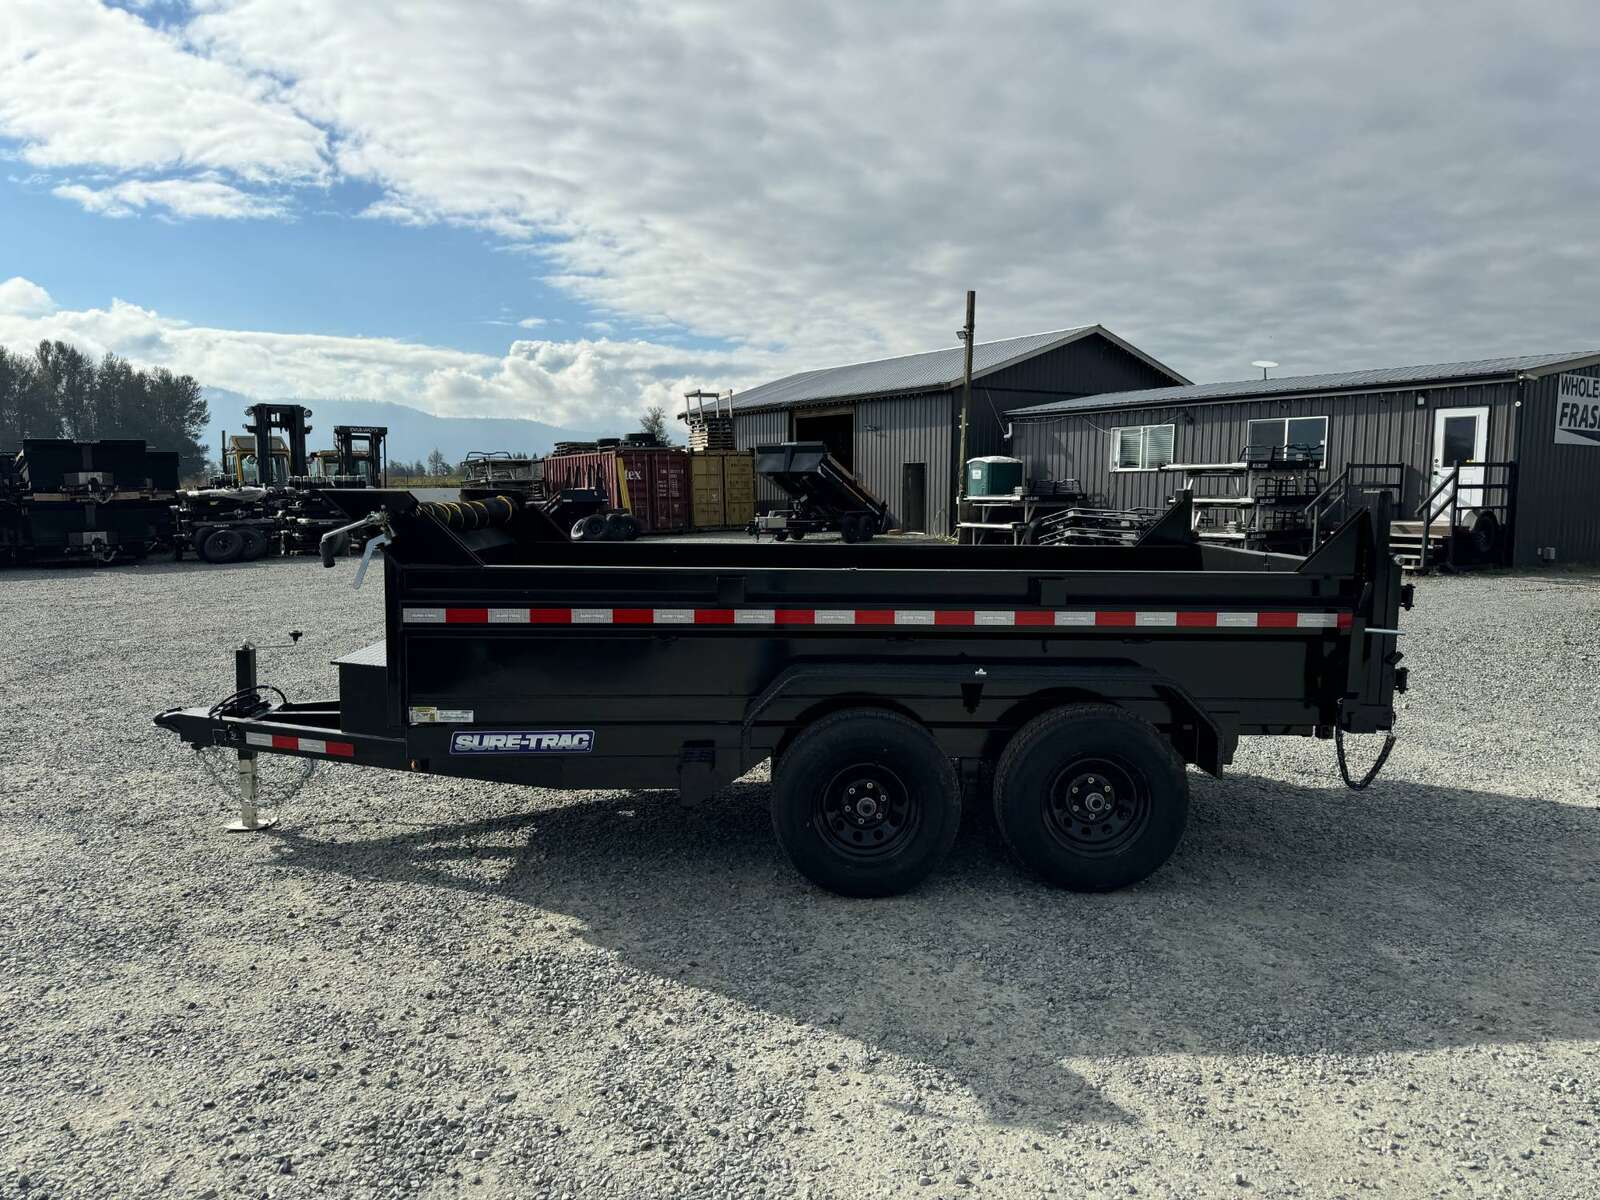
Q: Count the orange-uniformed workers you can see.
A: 0